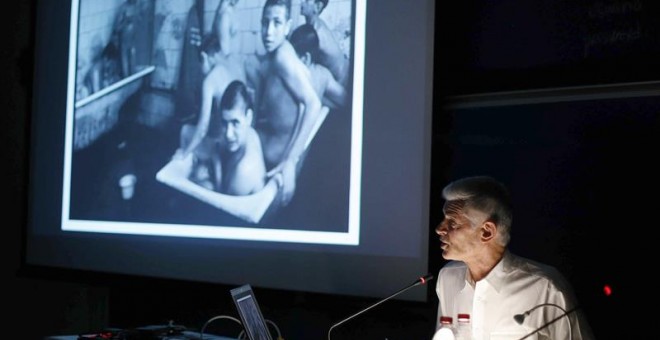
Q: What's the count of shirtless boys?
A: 6